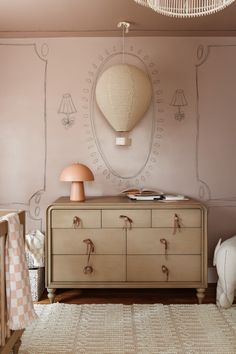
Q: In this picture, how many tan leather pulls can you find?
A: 7